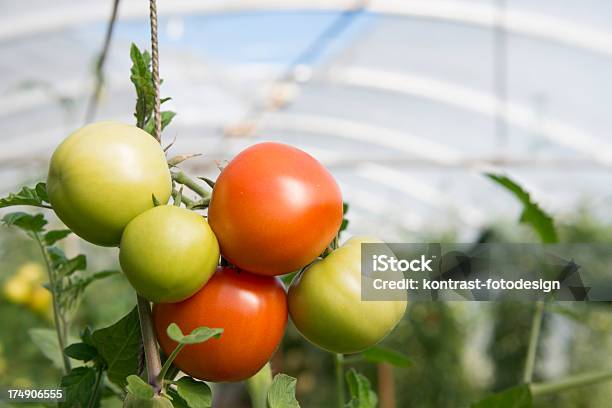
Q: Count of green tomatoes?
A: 3